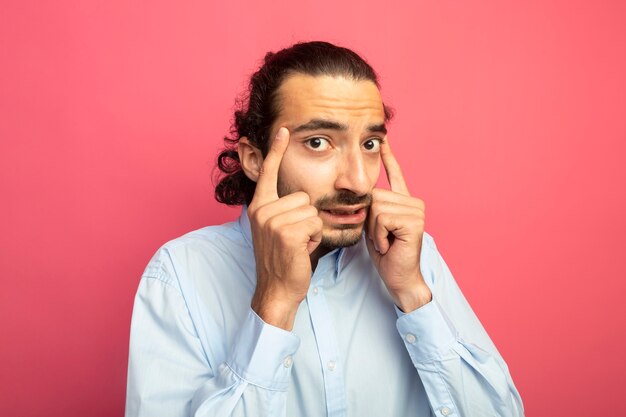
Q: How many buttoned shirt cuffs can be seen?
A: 2